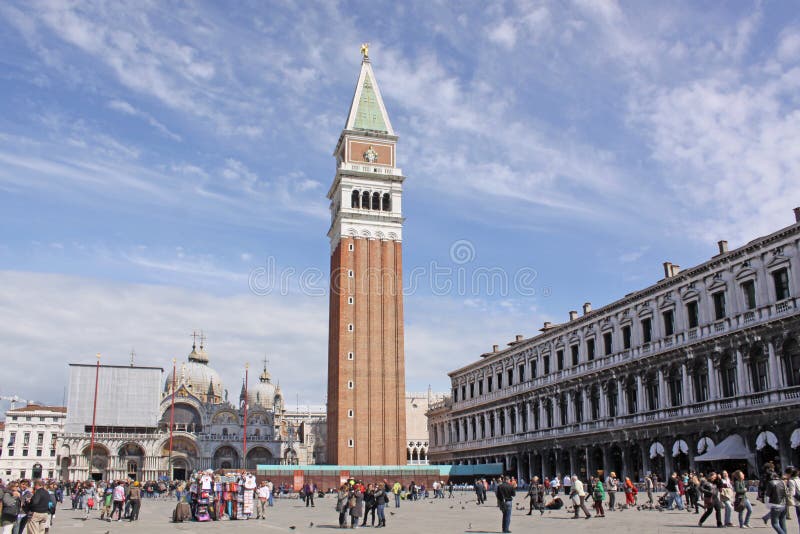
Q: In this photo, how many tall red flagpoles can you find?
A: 3